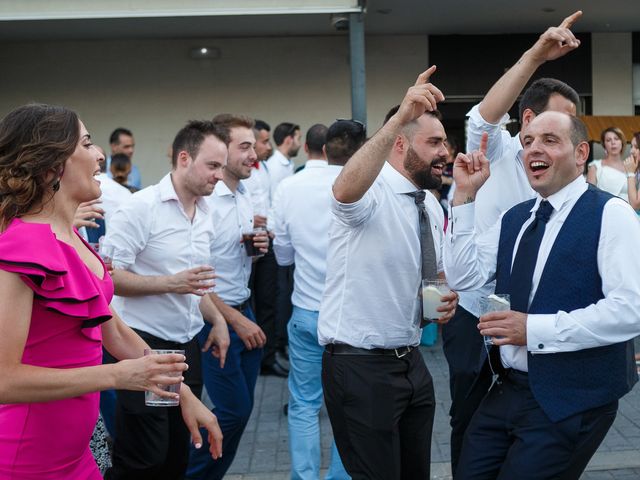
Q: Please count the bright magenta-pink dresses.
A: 1